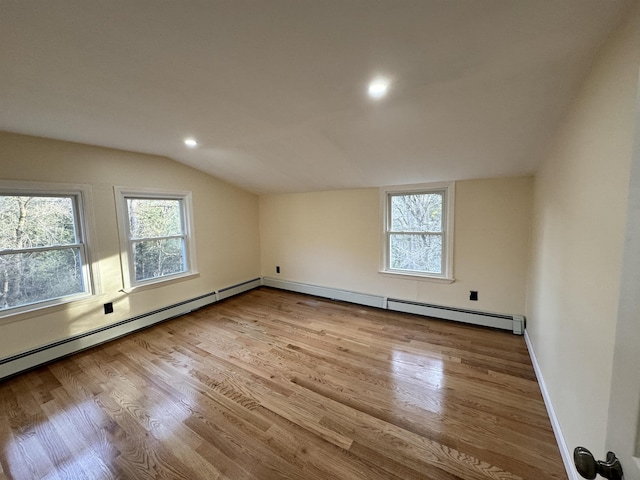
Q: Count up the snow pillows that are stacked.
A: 0